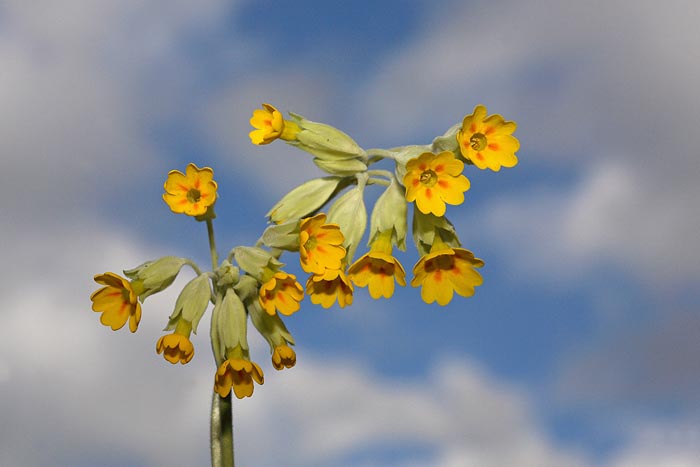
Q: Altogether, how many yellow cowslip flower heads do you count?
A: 13